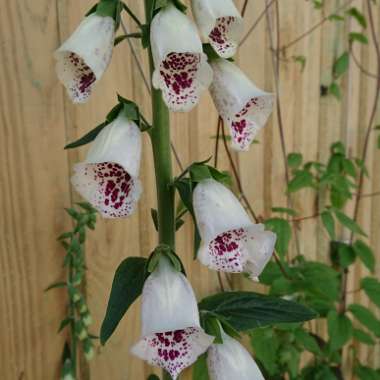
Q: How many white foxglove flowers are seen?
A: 8